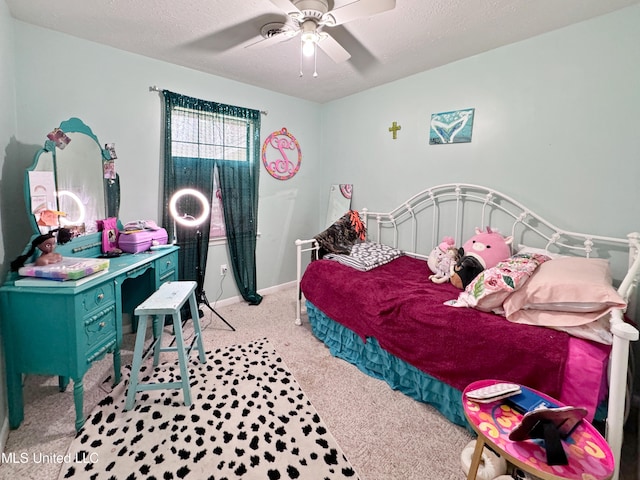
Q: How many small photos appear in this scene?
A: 3